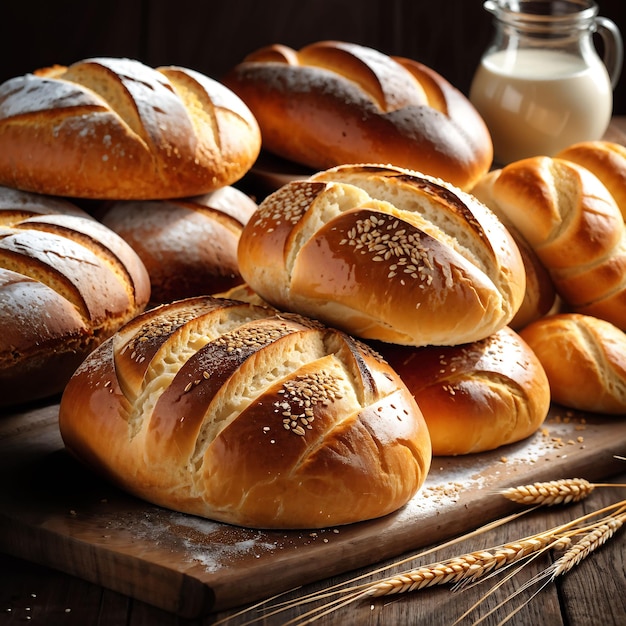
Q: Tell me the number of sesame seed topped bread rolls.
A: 3